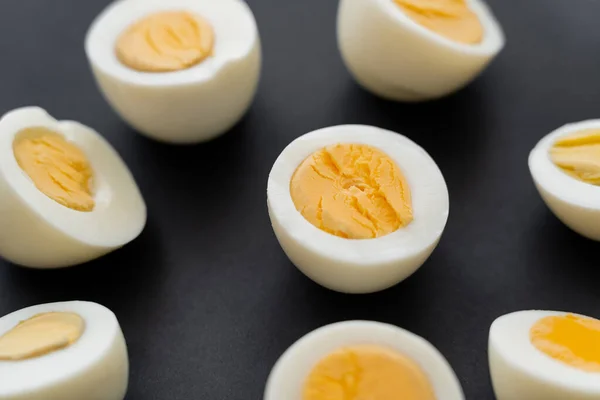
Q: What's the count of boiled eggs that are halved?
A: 8